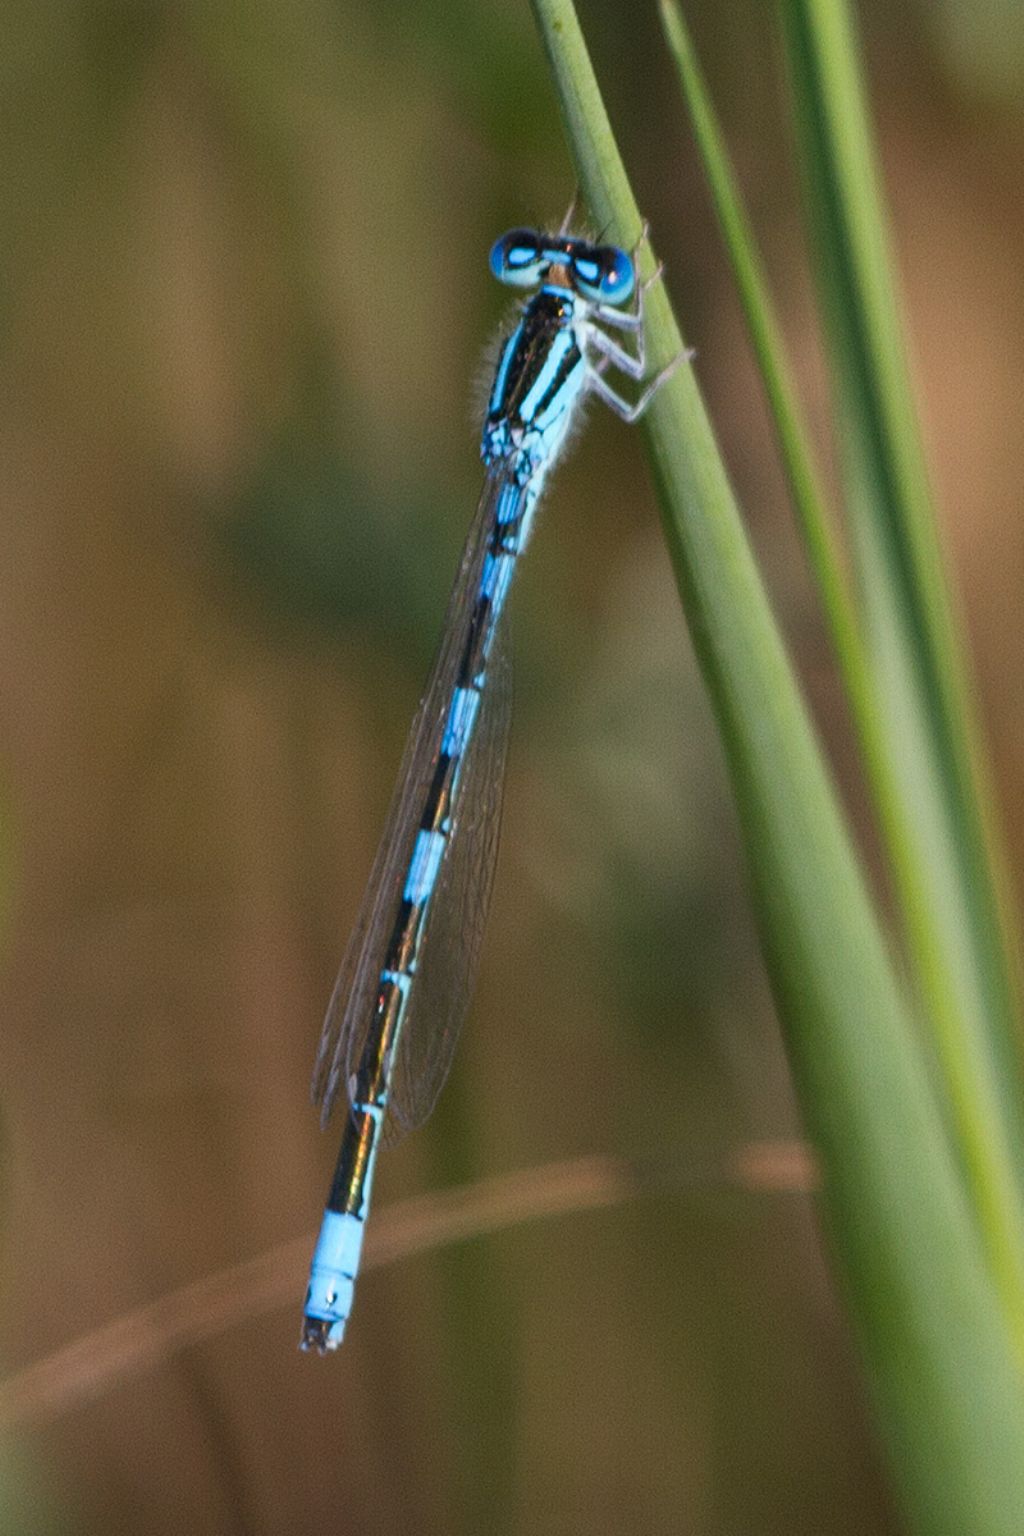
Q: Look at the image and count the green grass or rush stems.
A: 3